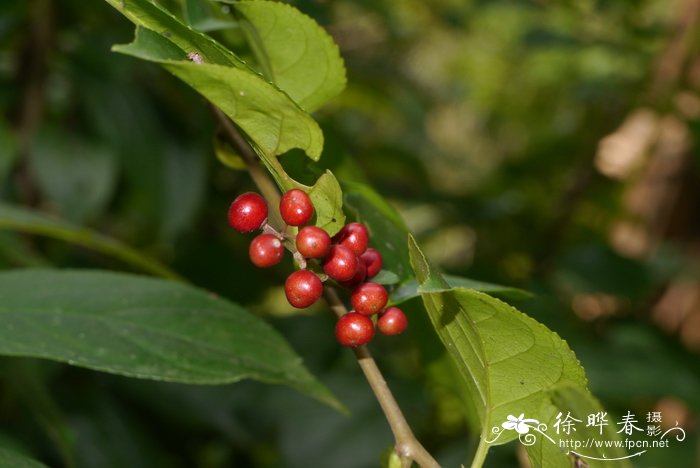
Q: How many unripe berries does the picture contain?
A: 0